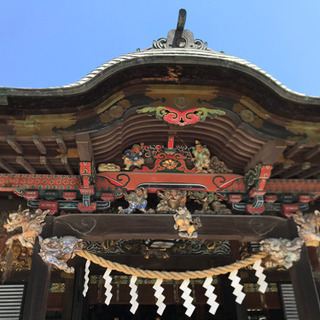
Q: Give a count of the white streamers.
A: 8